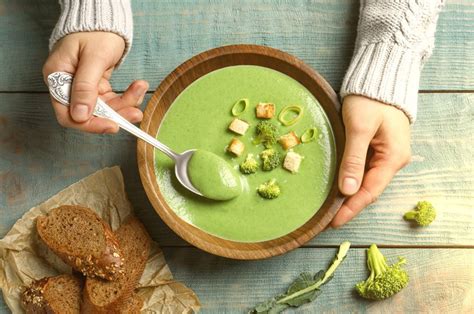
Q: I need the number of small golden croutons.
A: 5